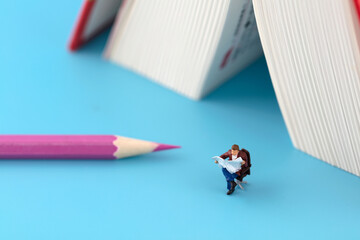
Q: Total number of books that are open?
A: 1